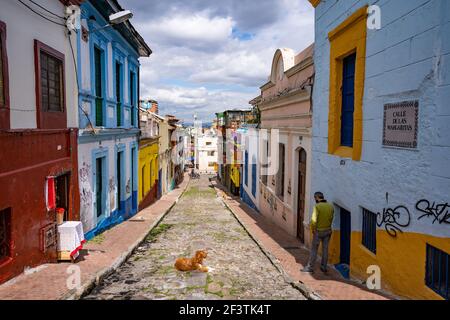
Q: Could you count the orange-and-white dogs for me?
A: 1